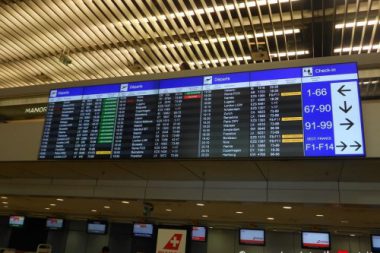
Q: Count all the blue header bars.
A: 4